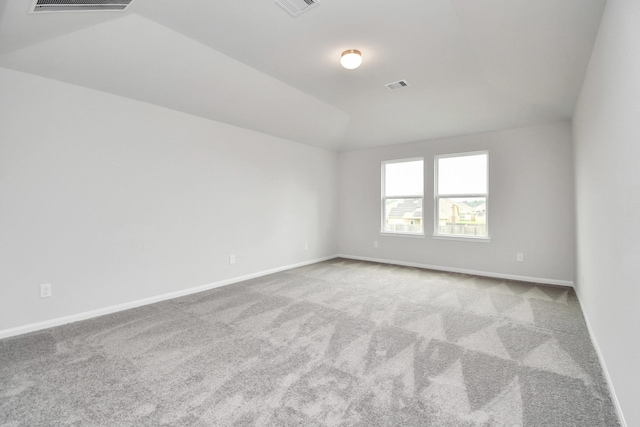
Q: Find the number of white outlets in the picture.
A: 5